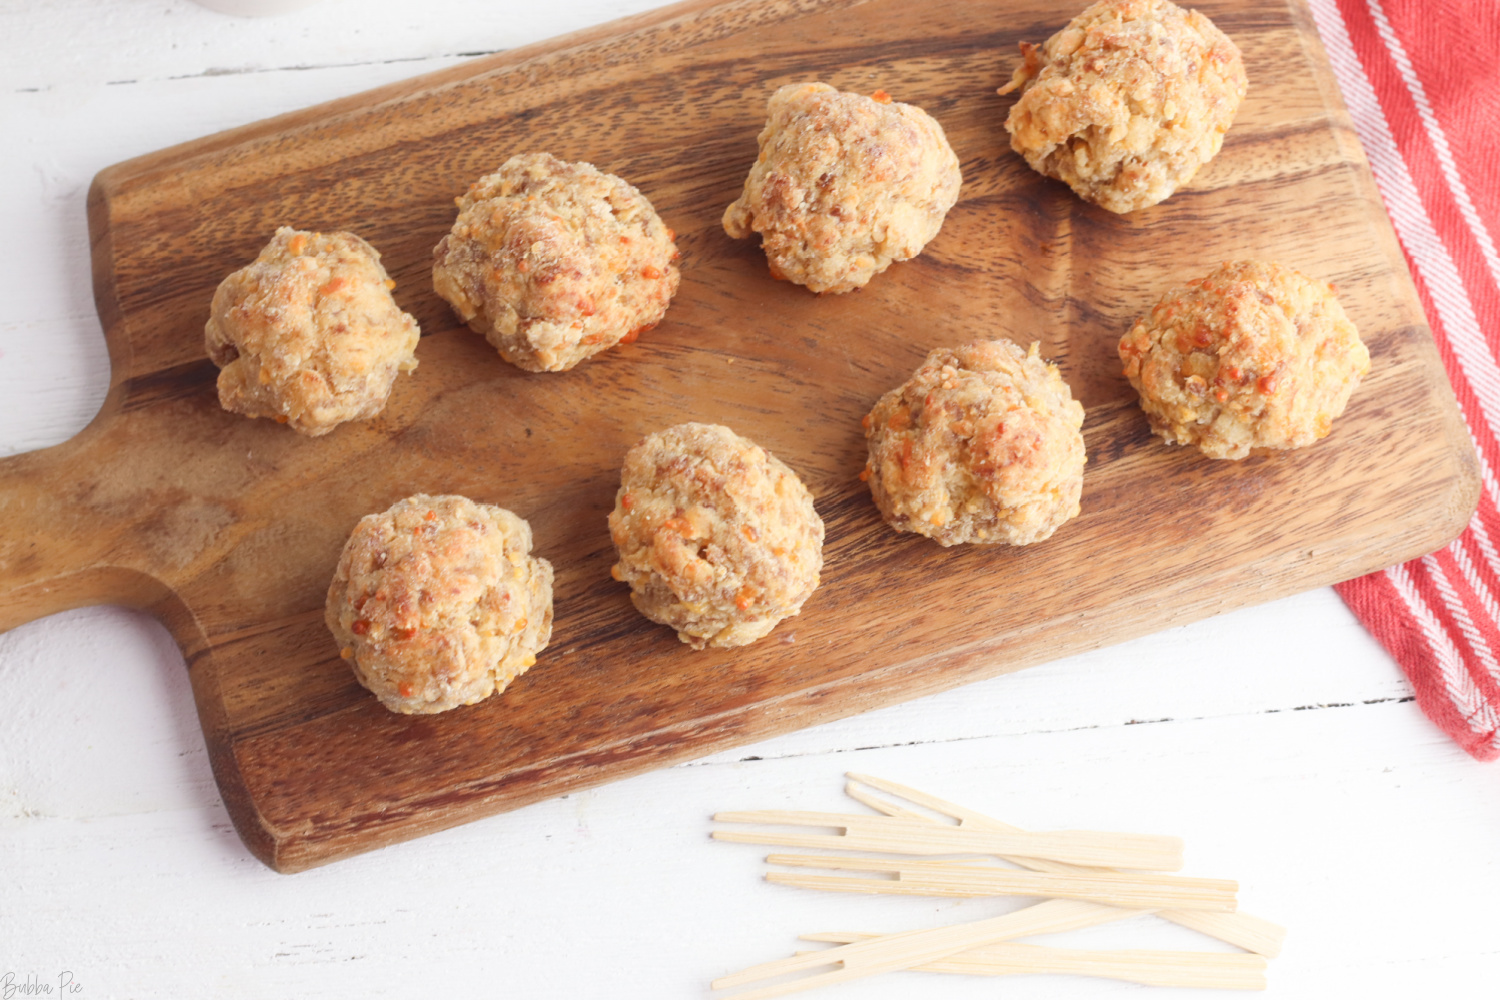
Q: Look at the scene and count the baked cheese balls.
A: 8